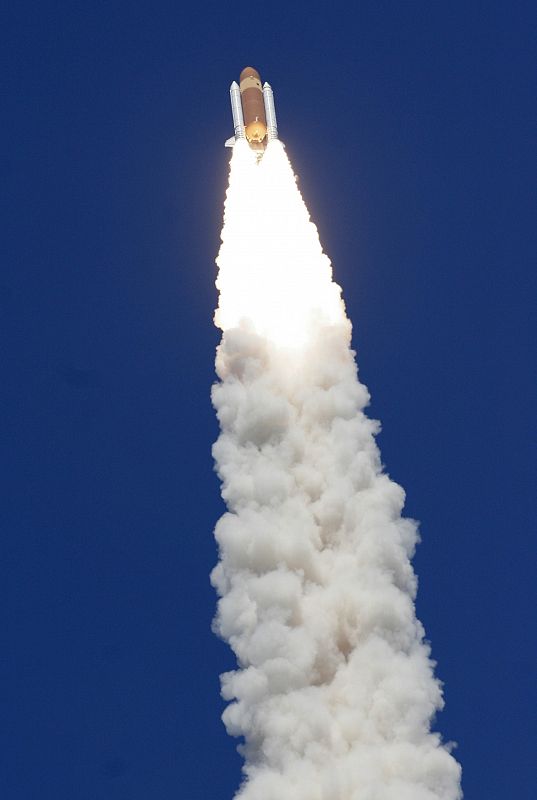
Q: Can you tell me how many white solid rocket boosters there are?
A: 2